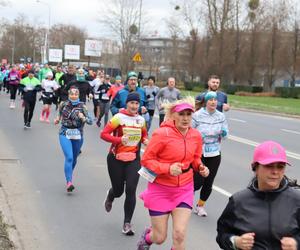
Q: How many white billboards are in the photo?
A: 3